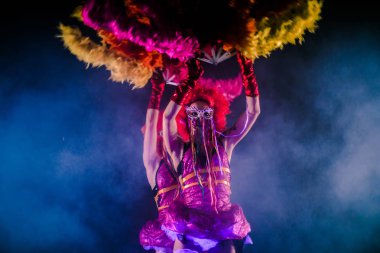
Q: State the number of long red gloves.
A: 3